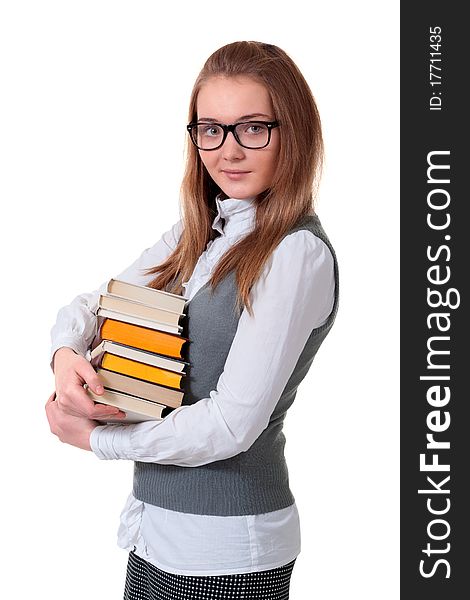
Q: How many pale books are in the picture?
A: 6